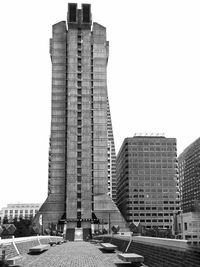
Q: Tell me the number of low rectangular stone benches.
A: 4